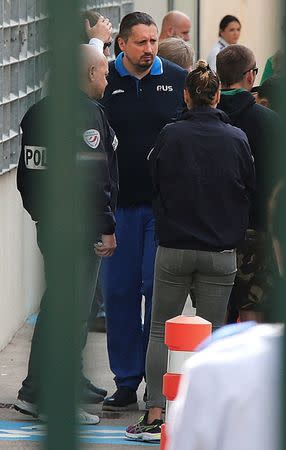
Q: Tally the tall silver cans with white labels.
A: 0